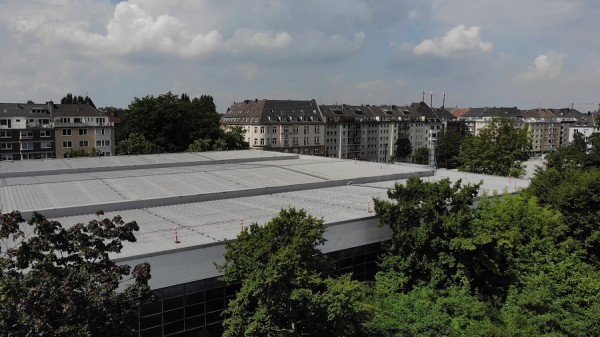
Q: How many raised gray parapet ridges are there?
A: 2